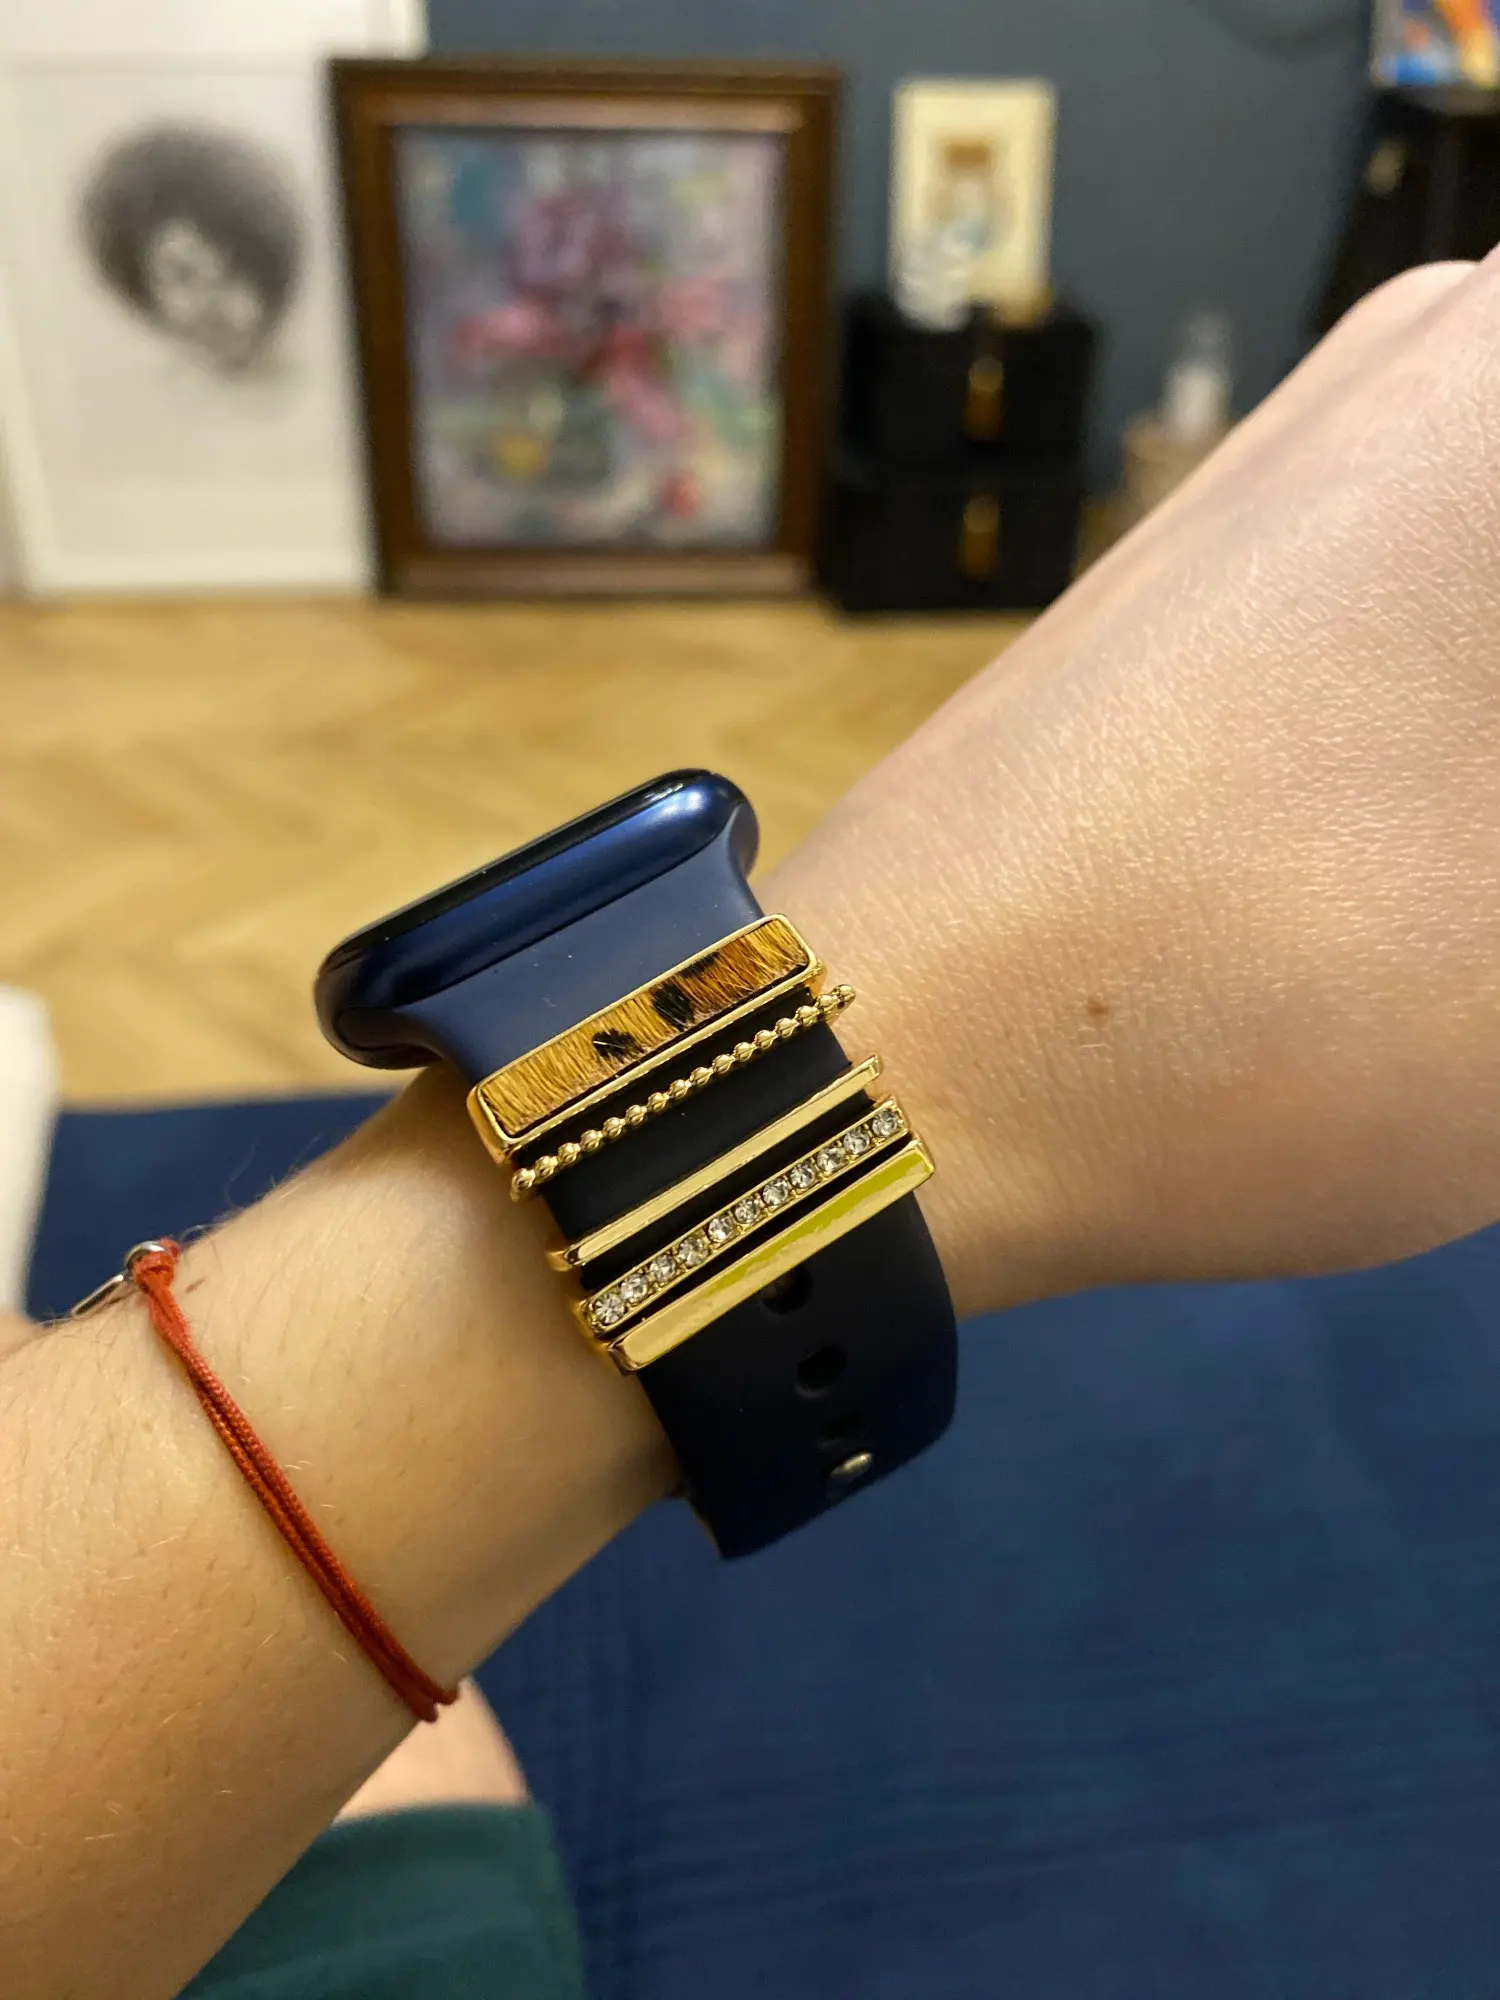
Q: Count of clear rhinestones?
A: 11